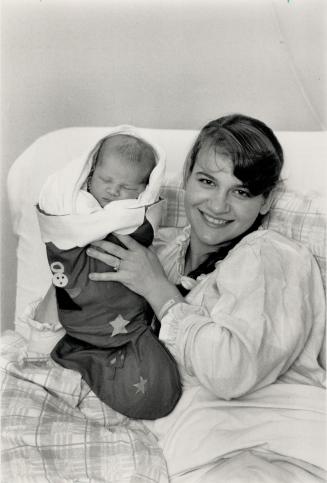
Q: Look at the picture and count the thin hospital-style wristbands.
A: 1